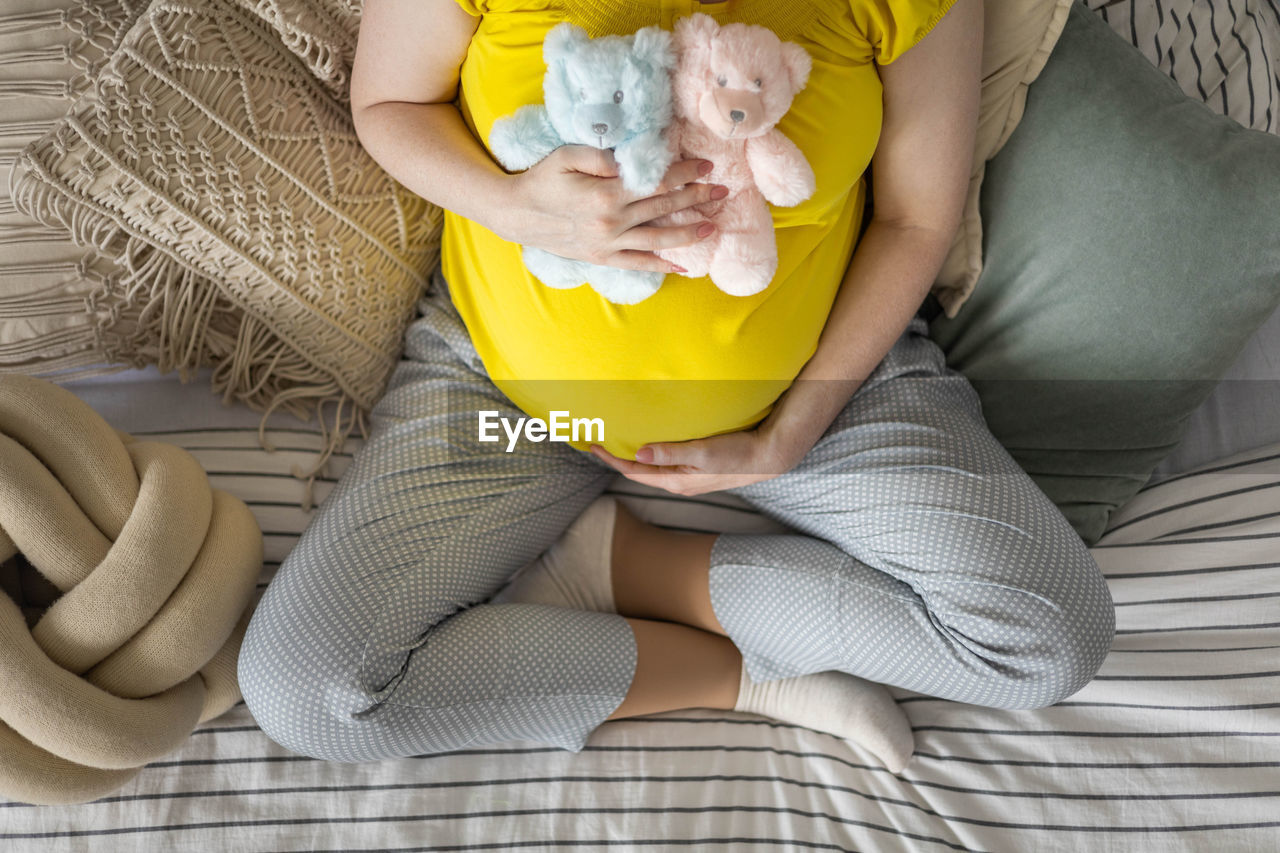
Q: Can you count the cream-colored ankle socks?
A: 2